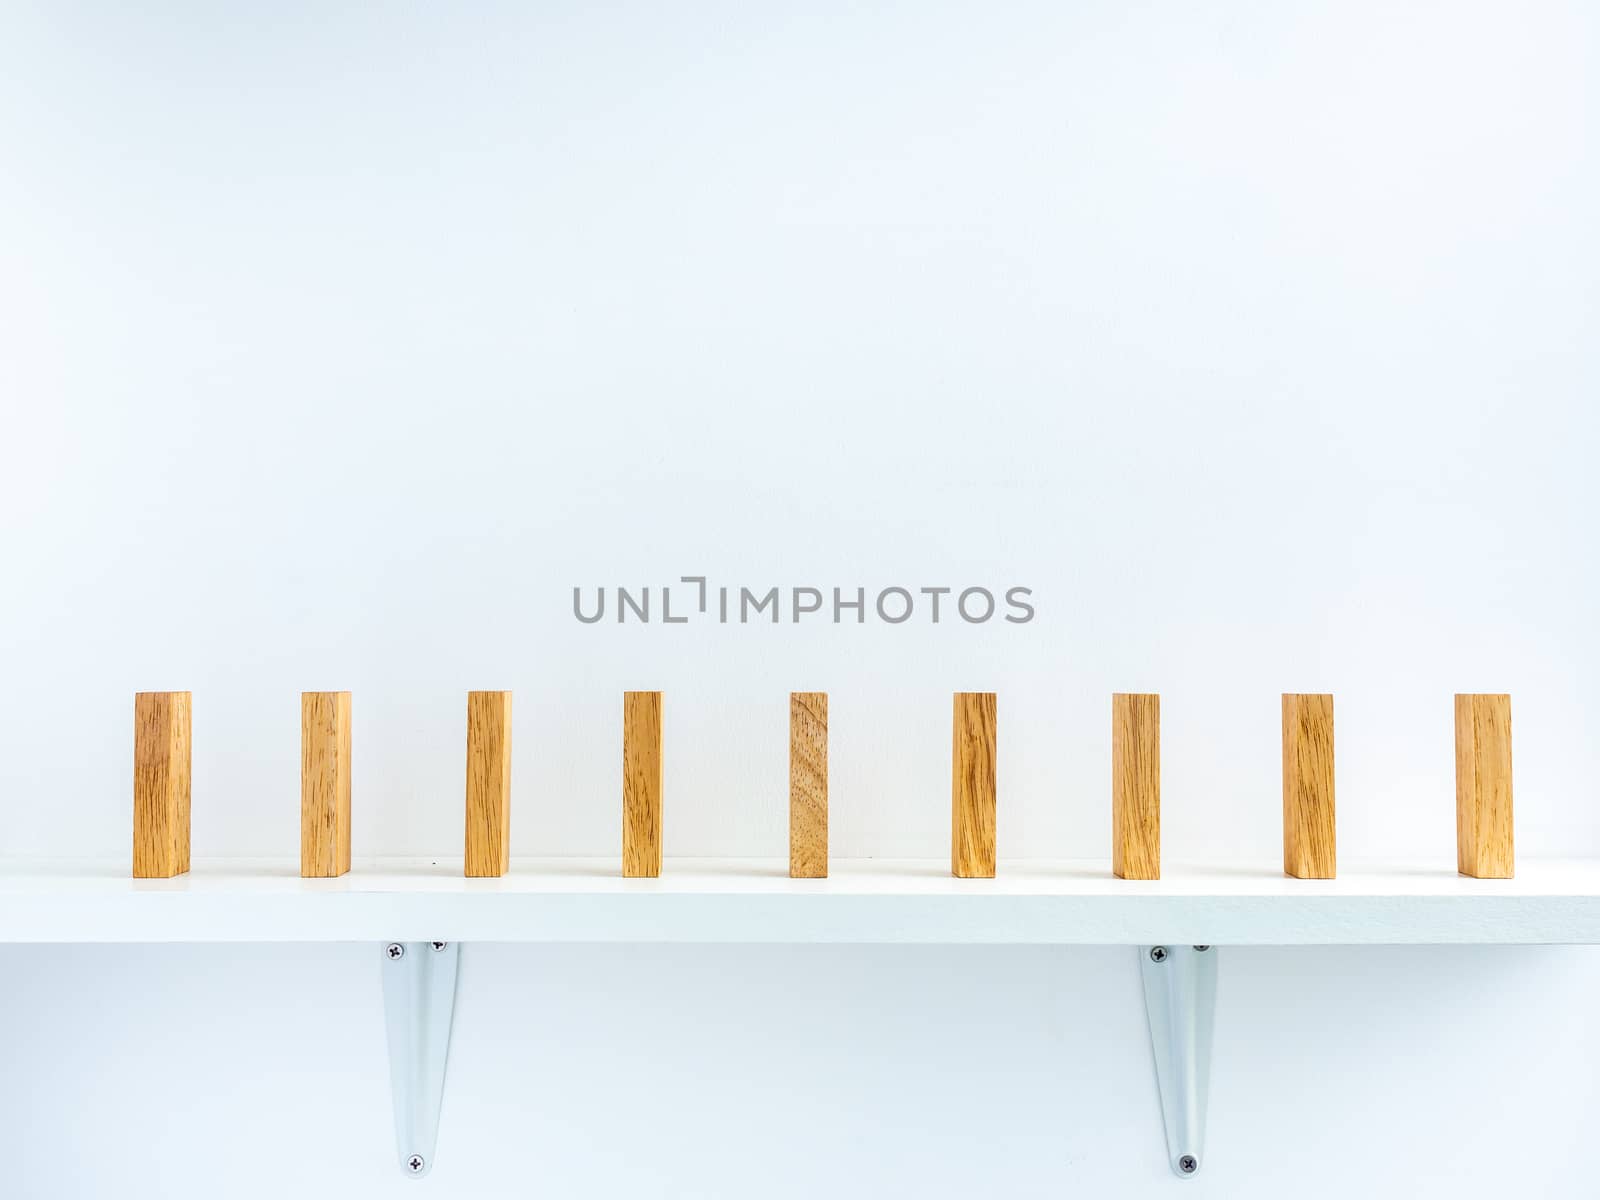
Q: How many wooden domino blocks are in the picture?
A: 9